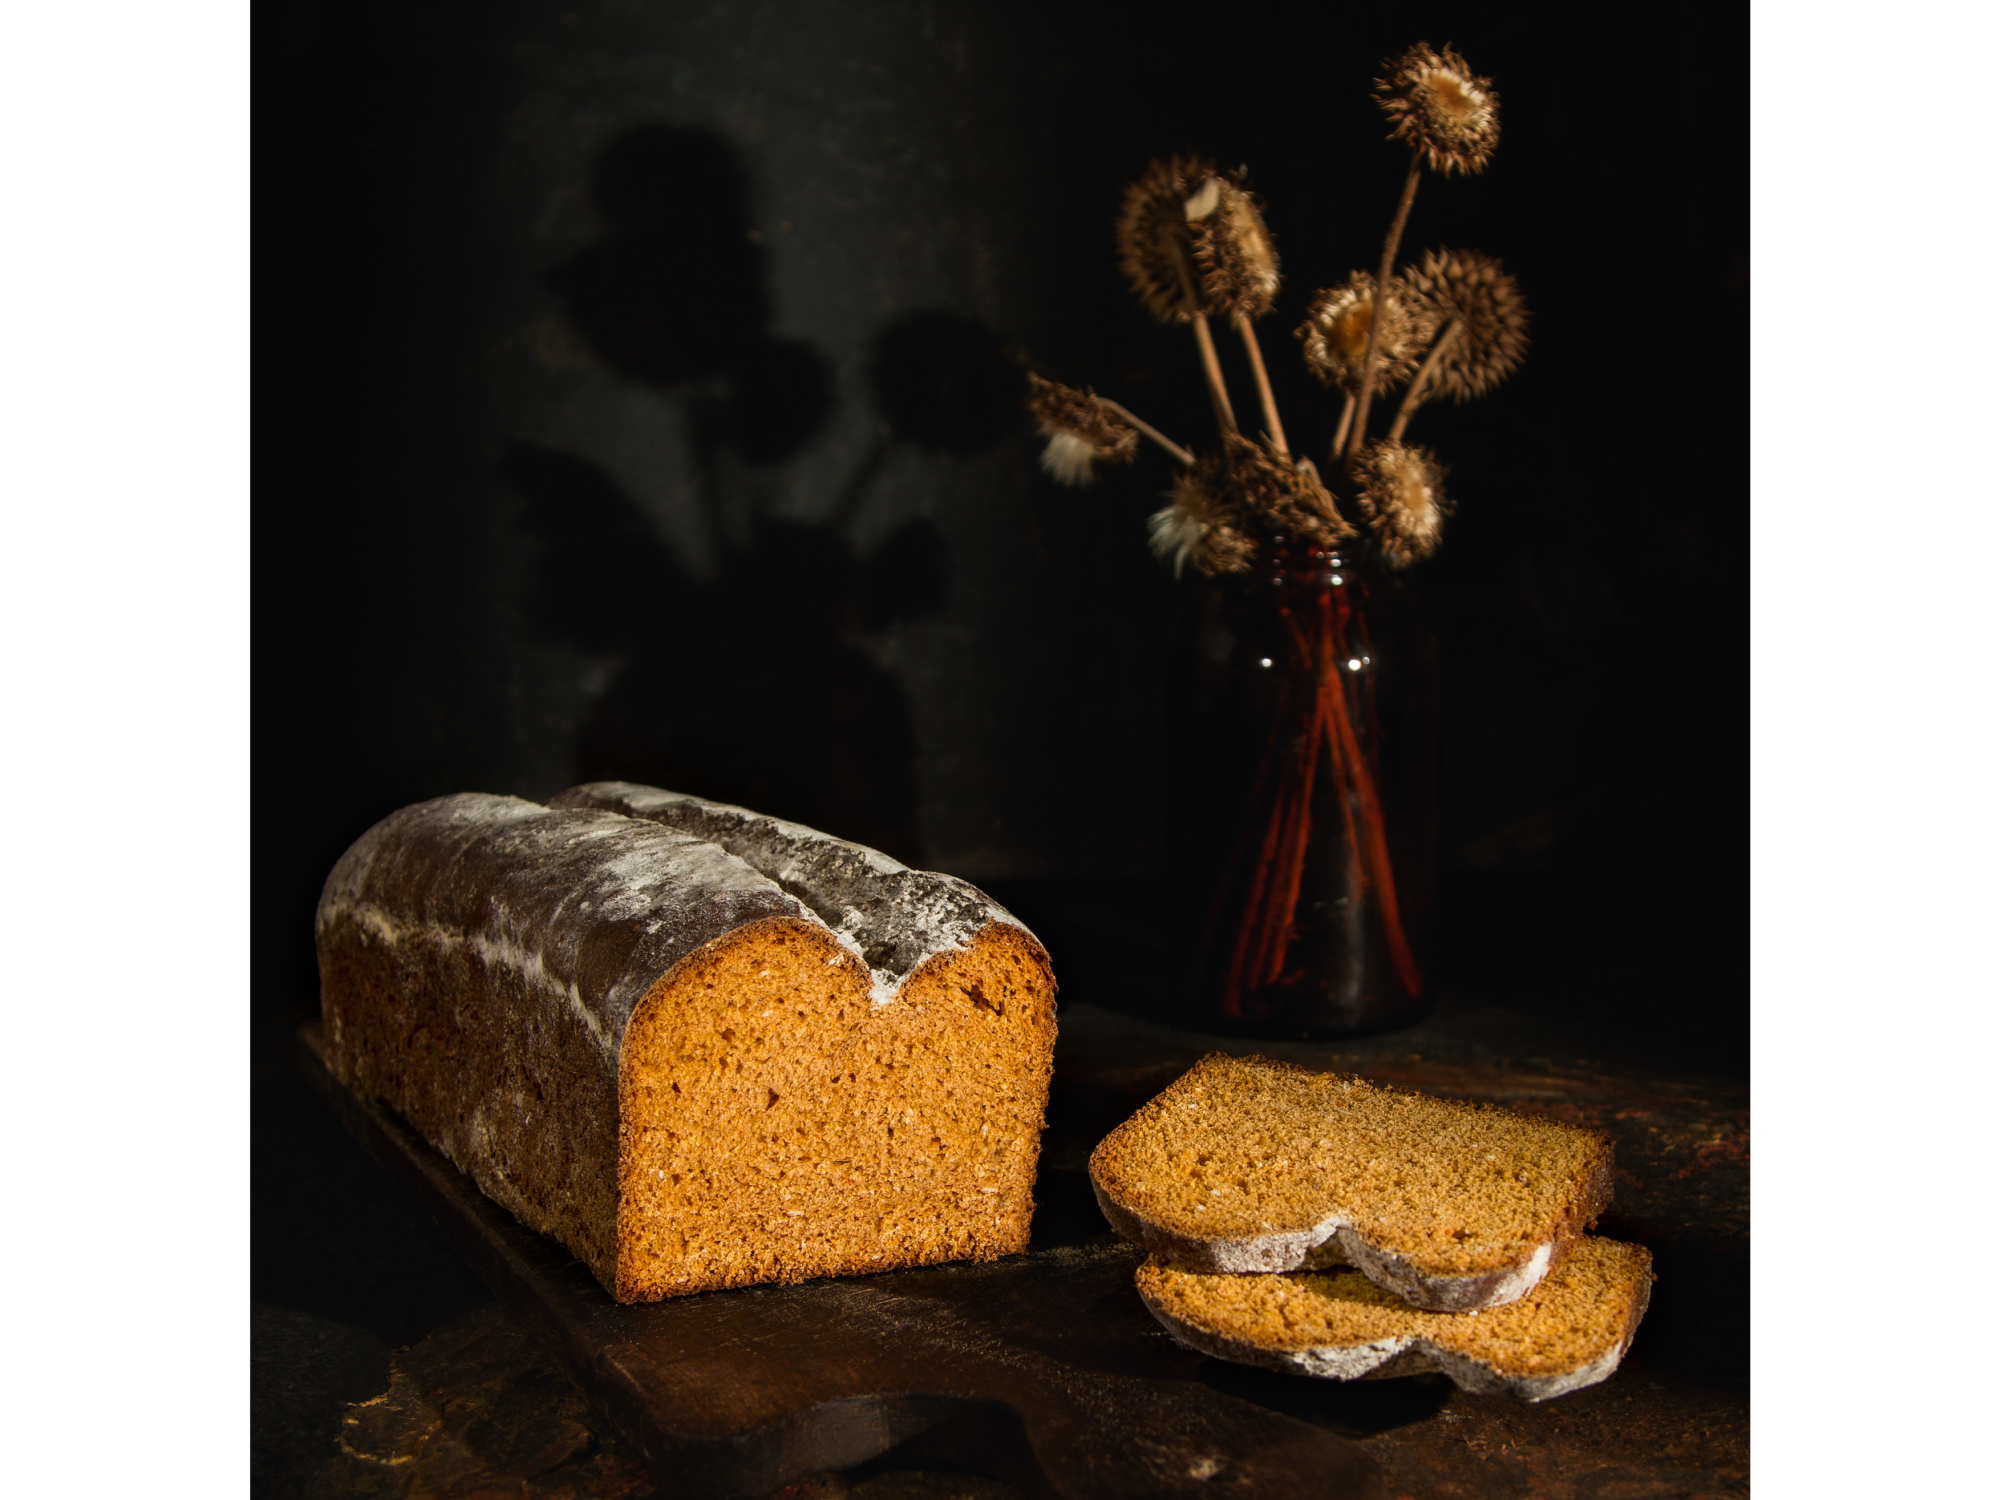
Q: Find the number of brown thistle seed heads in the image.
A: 9